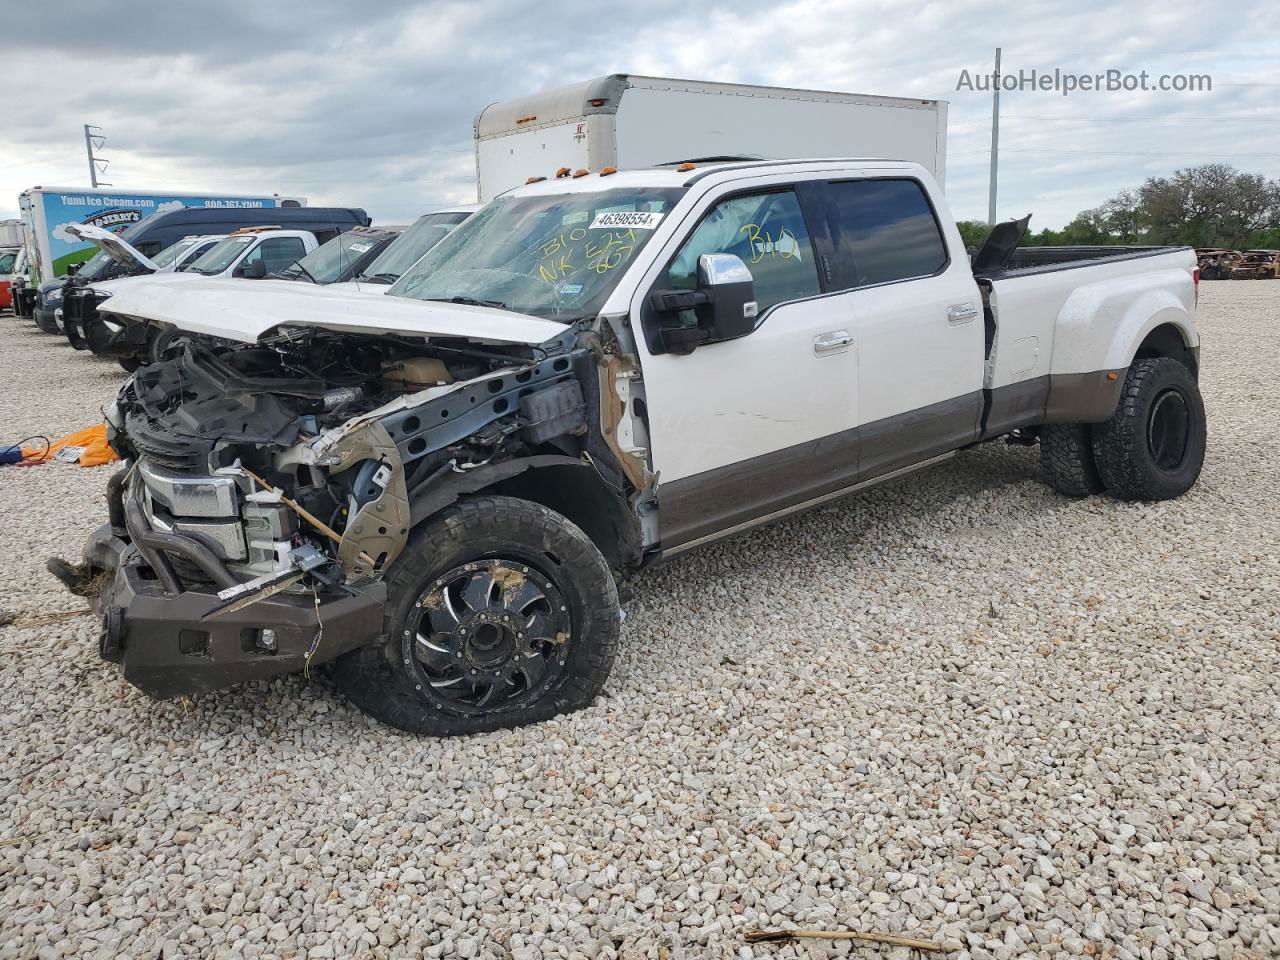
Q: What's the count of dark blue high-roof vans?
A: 1